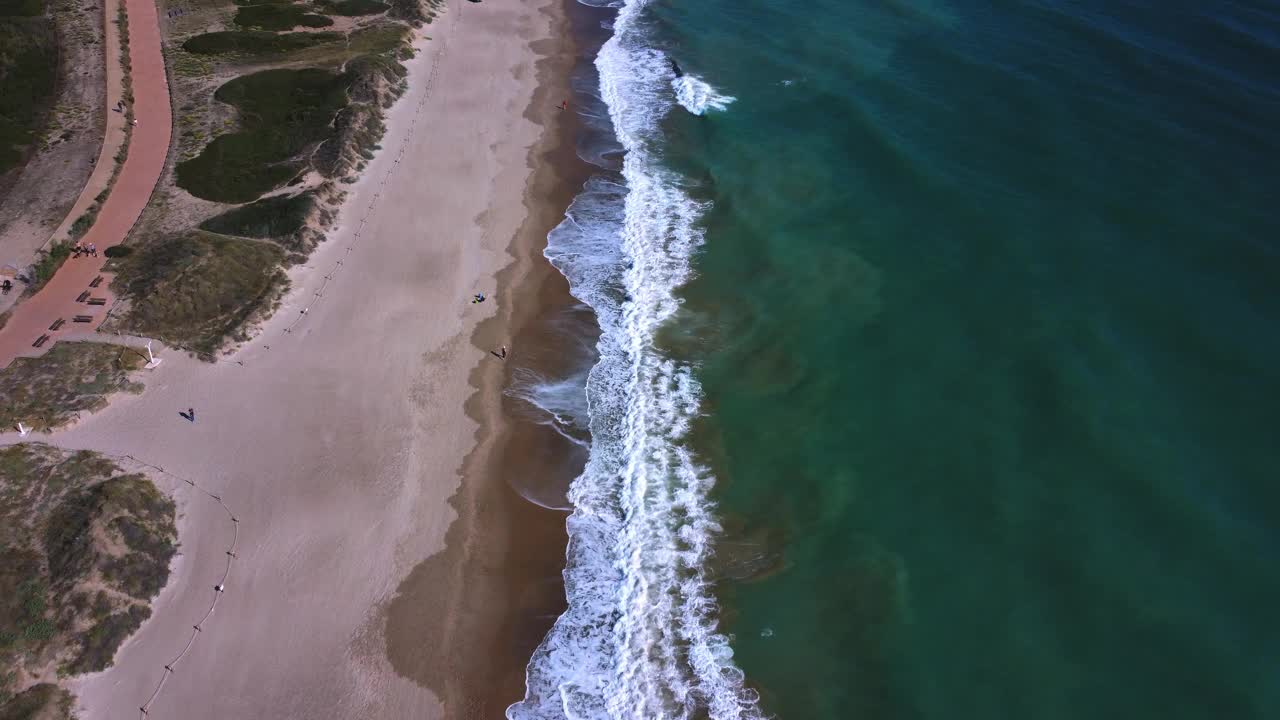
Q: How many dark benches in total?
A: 6